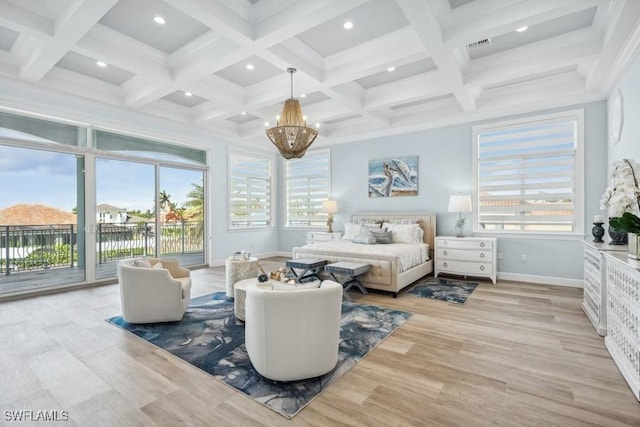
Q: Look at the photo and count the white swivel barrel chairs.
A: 2